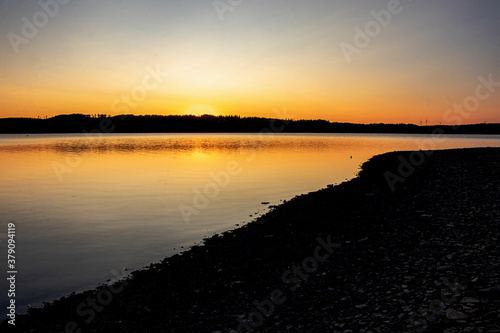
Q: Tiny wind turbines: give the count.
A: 4